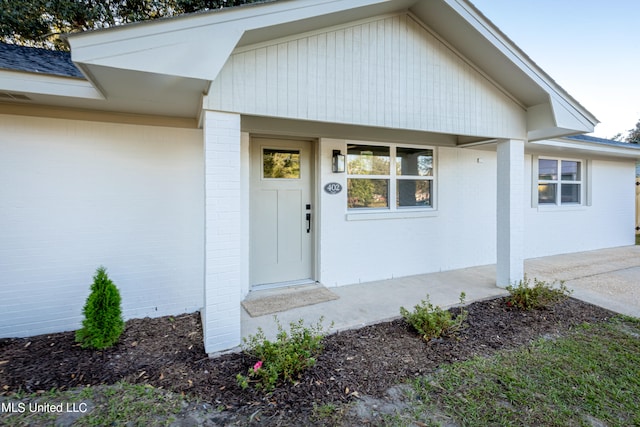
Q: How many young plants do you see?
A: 4